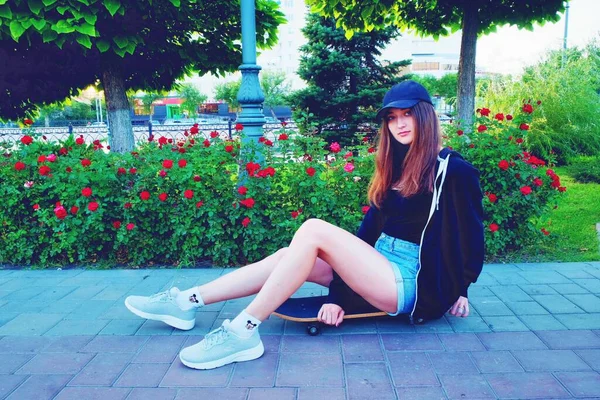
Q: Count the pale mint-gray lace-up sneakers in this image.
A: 2